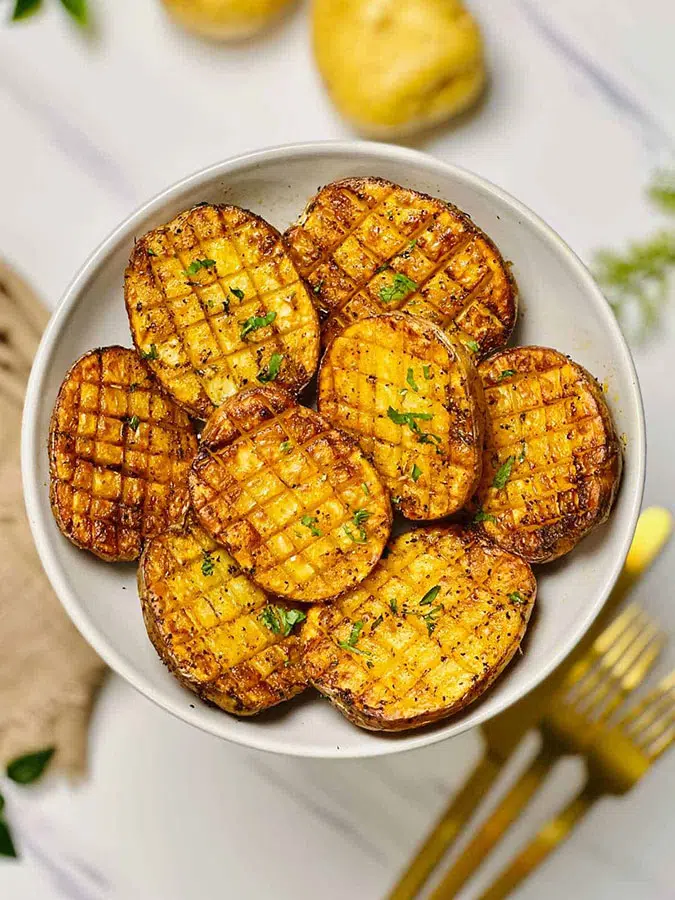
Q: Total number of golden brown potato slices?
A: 8